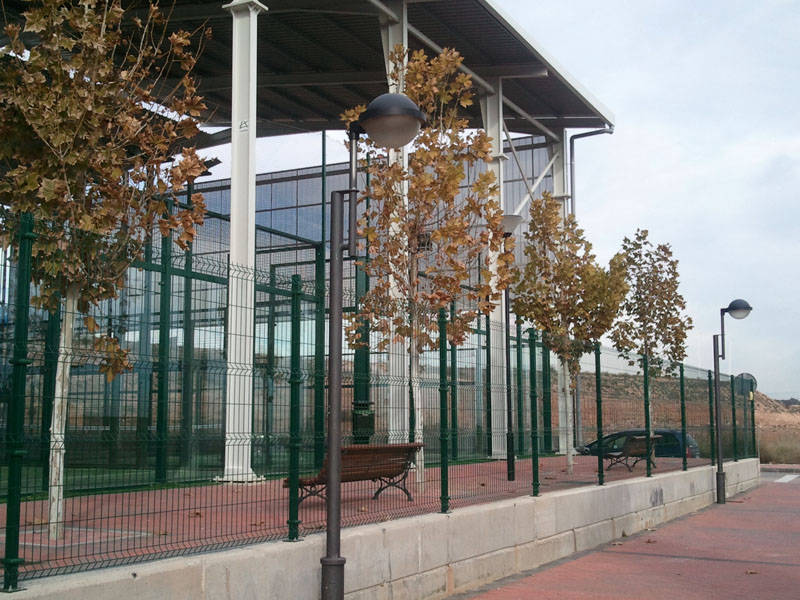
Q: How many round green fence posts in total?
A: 10